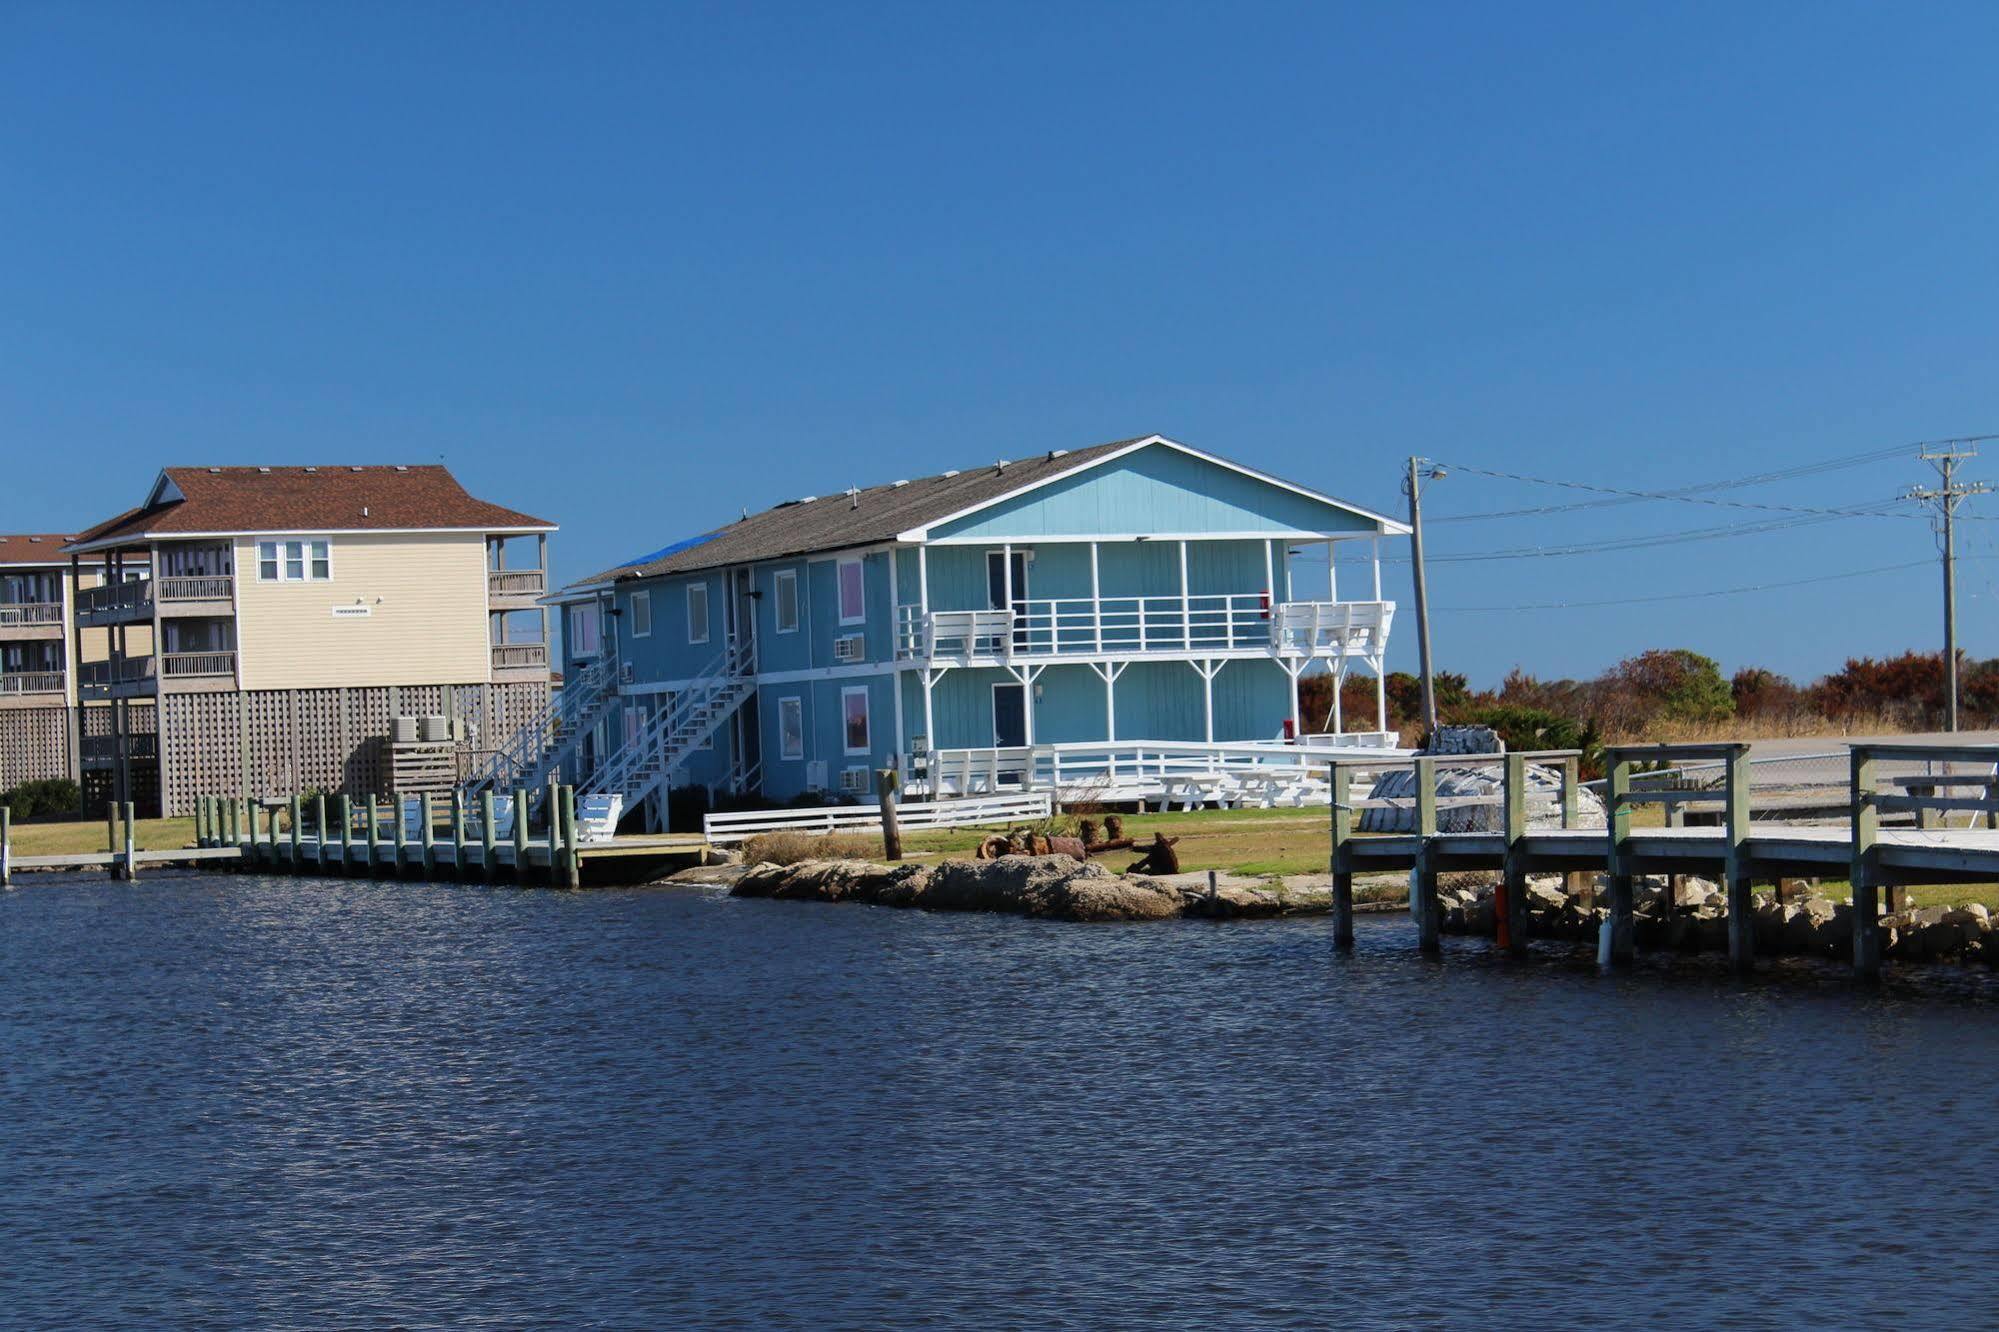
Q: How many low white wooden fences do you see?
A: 1